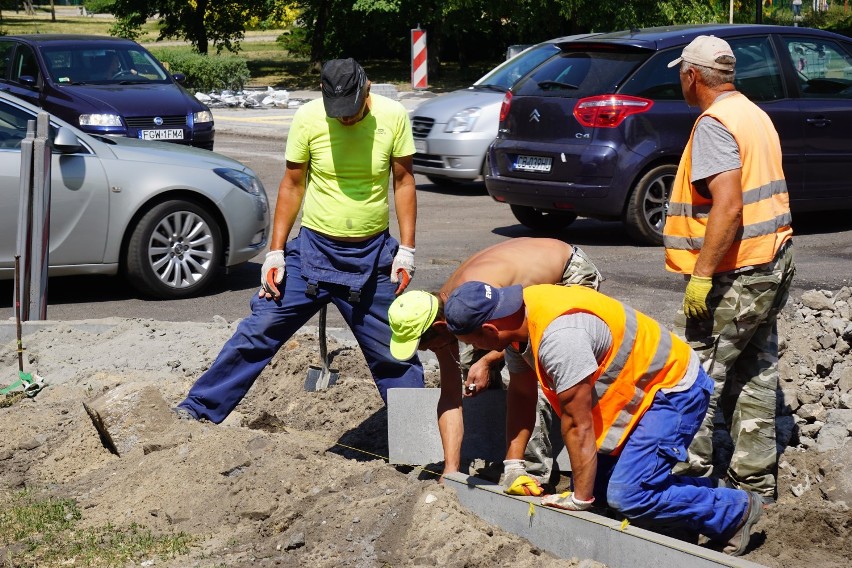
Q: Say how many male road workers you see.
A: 4